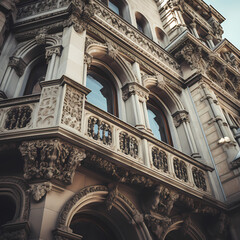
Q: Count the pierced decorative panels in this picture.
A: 6